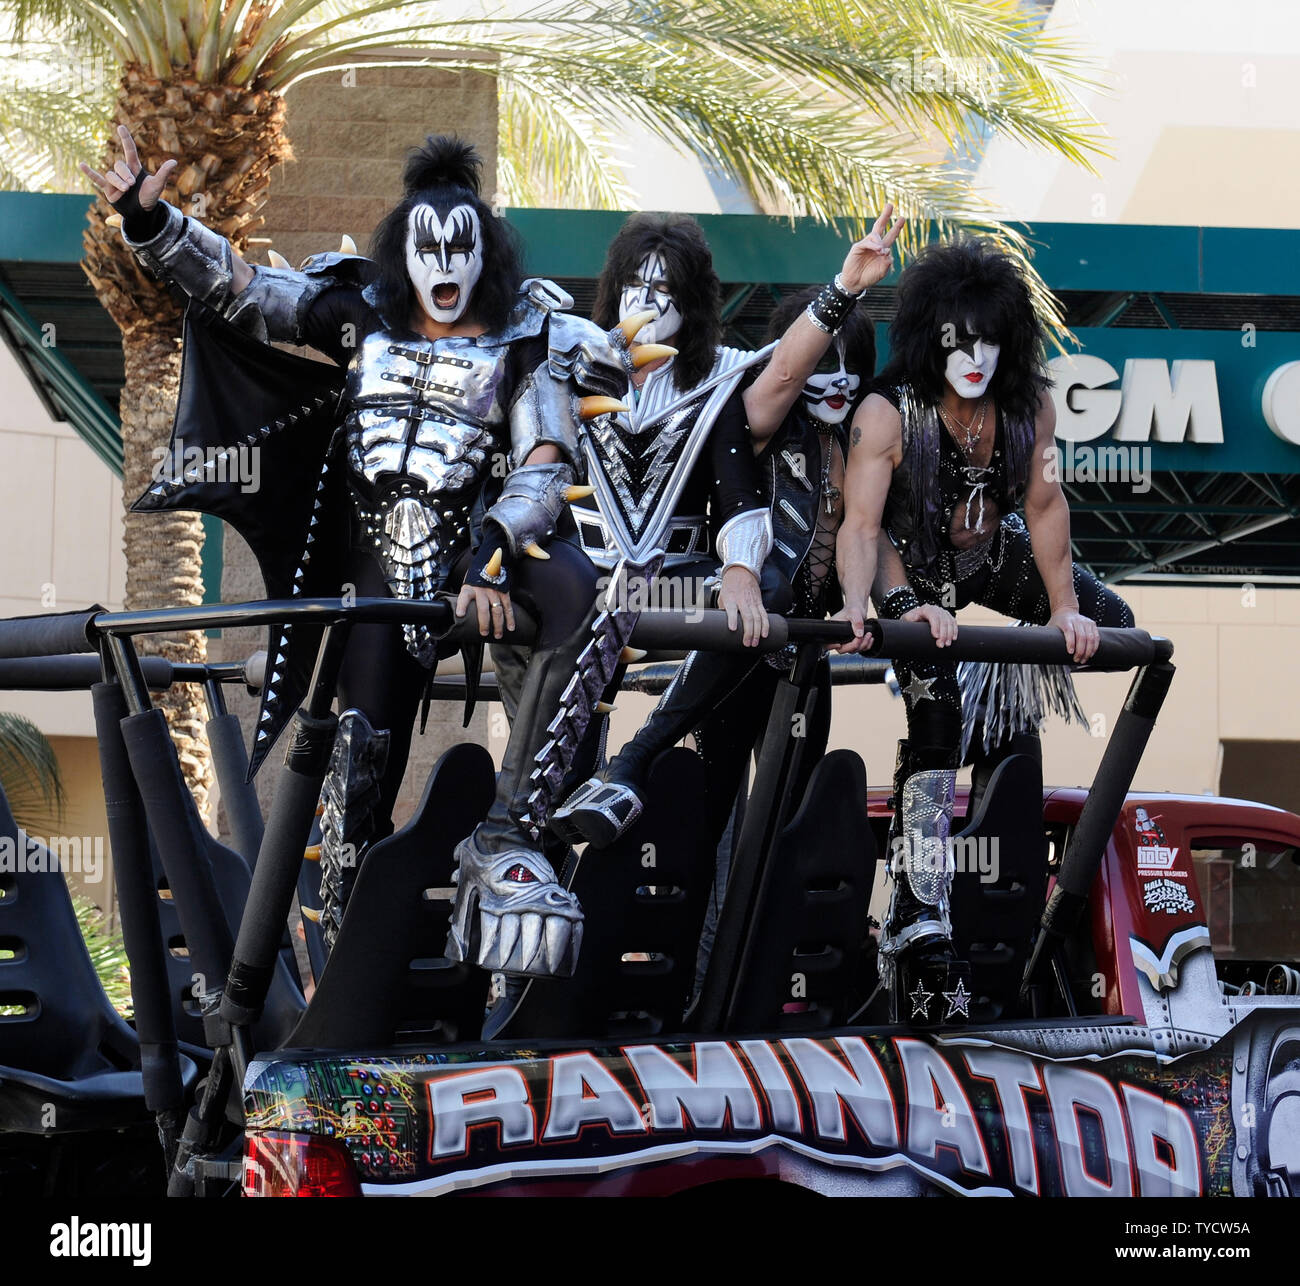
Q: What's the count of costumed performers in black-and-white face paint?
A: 4